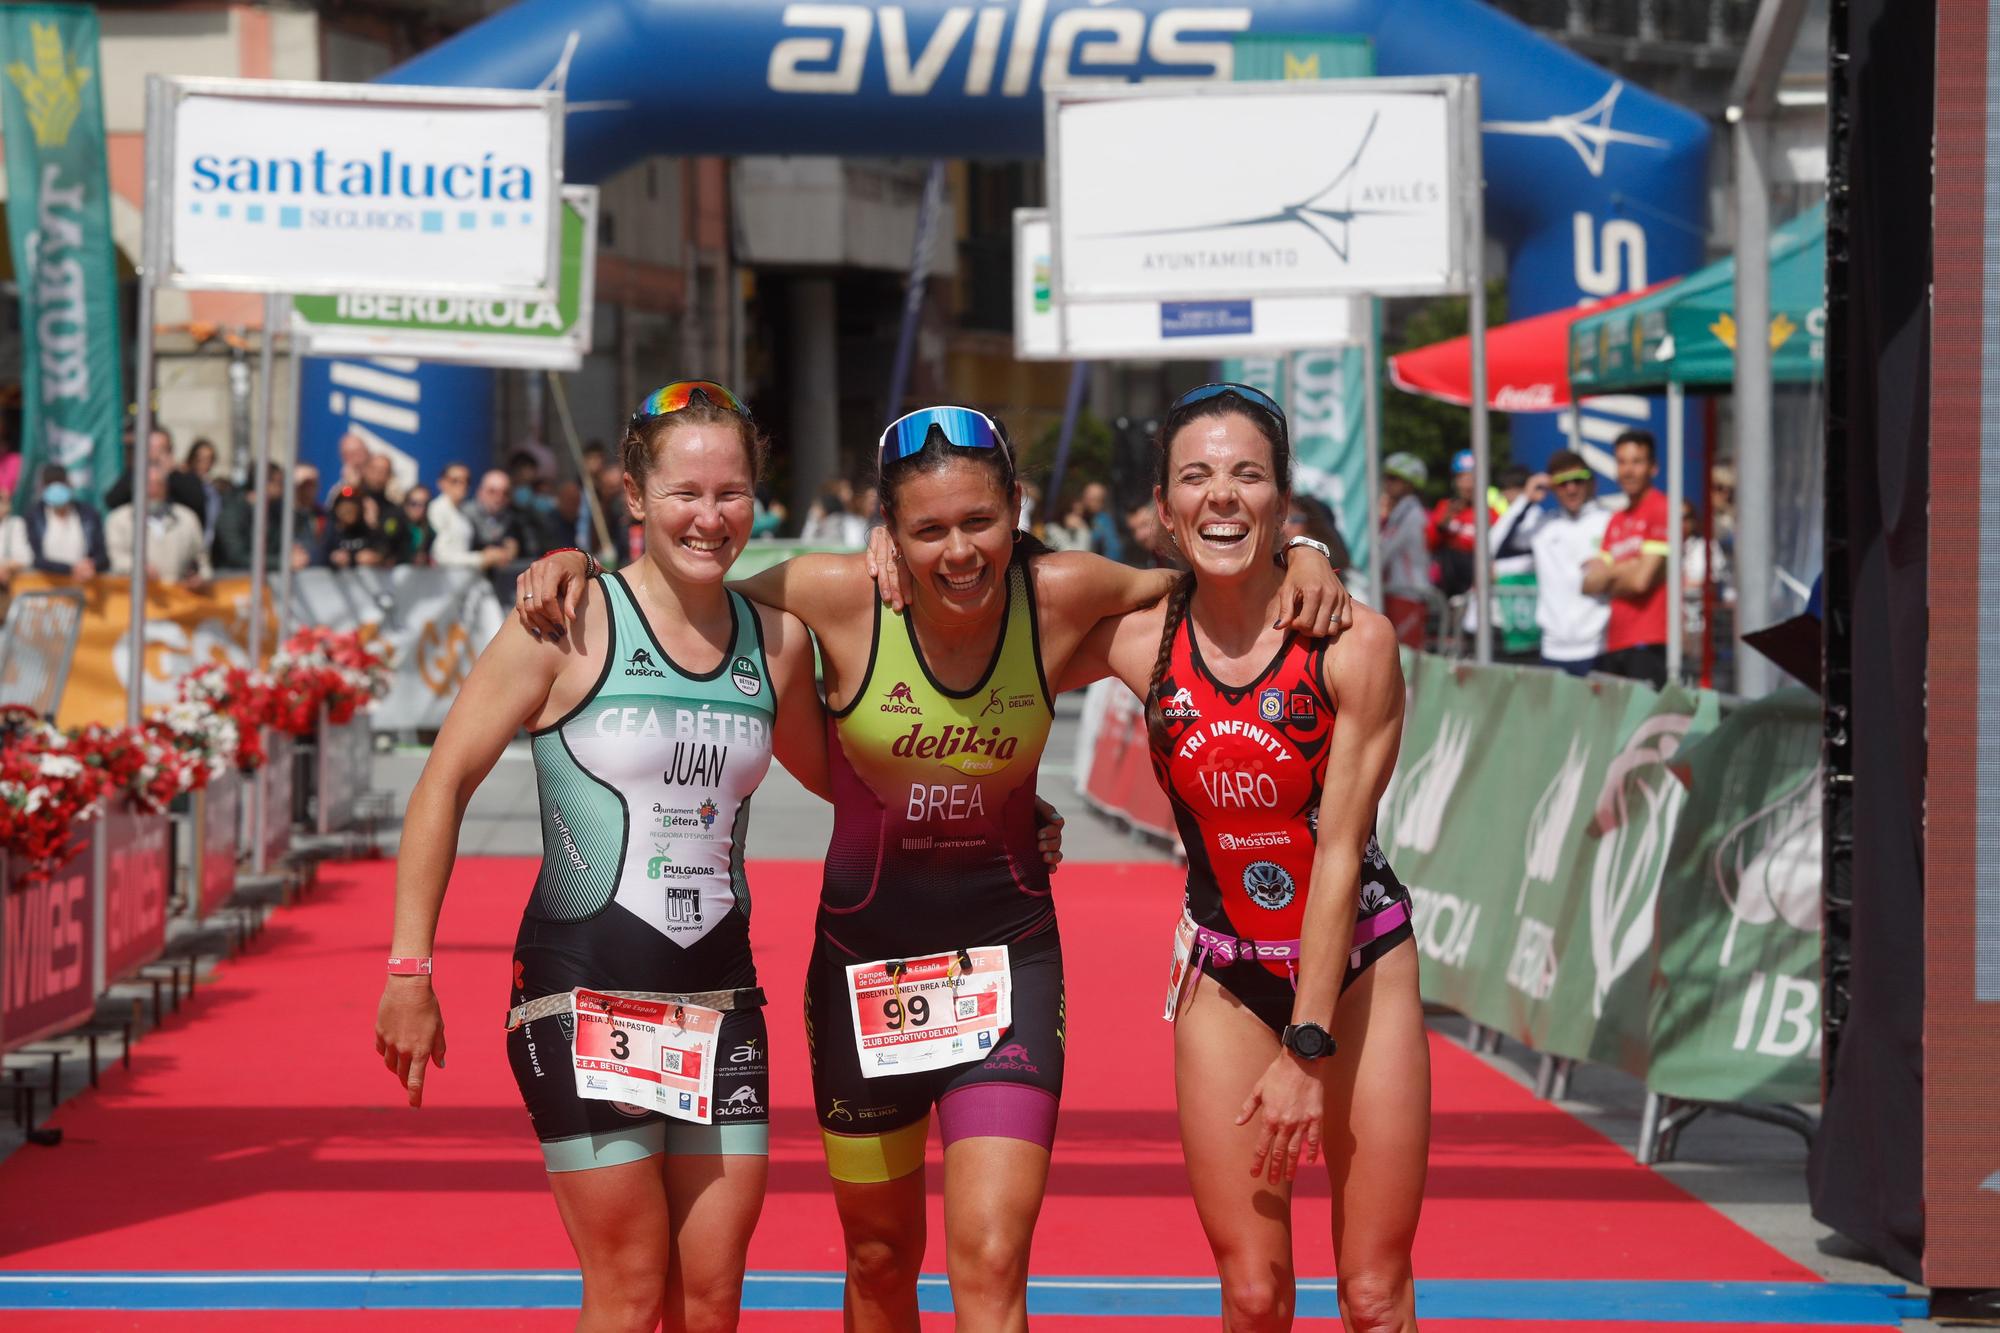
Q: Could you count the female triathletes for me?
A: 3